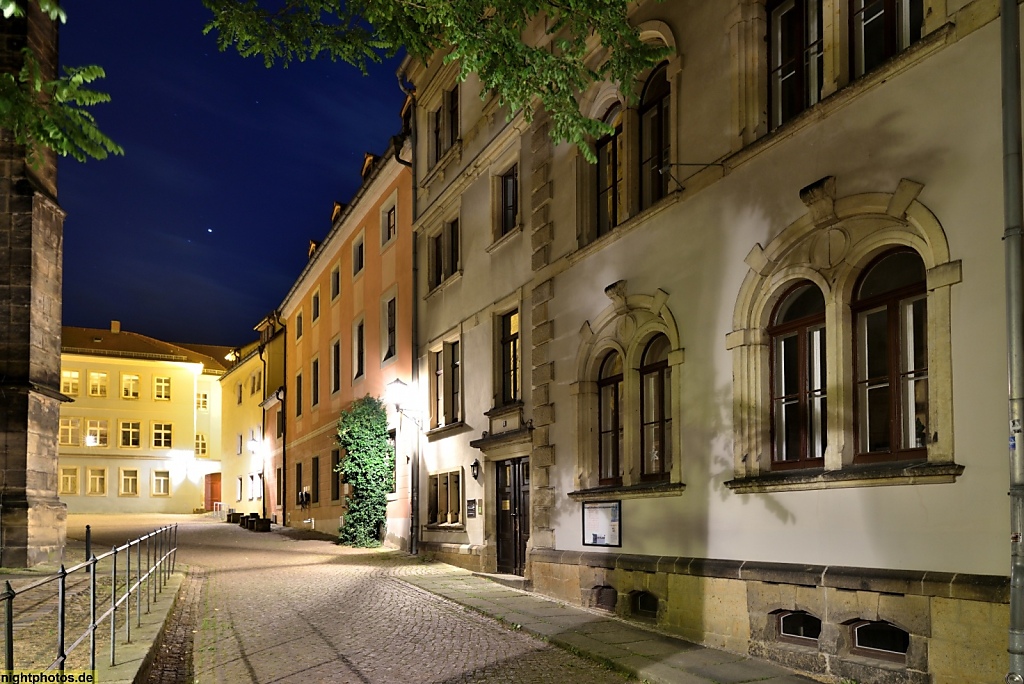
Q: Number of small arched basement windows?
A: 4